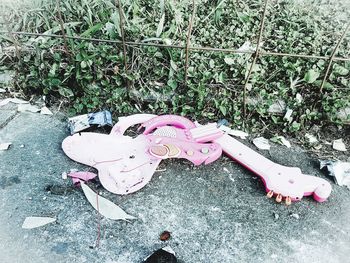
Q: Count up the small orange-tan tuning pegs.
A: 3